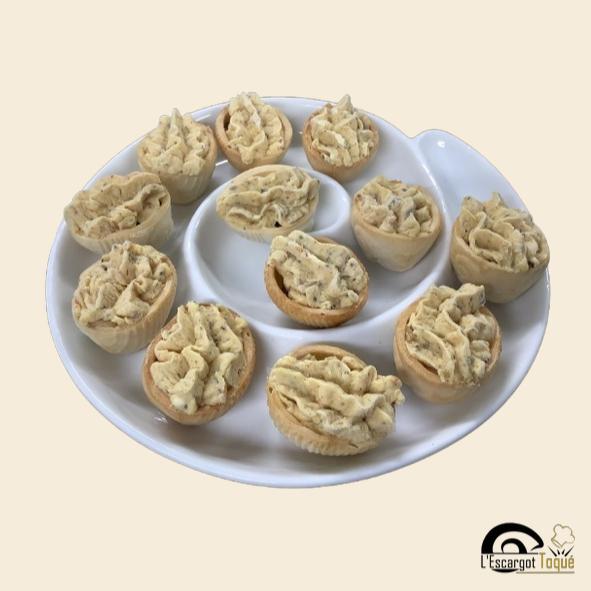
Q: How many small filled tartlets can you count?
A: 12